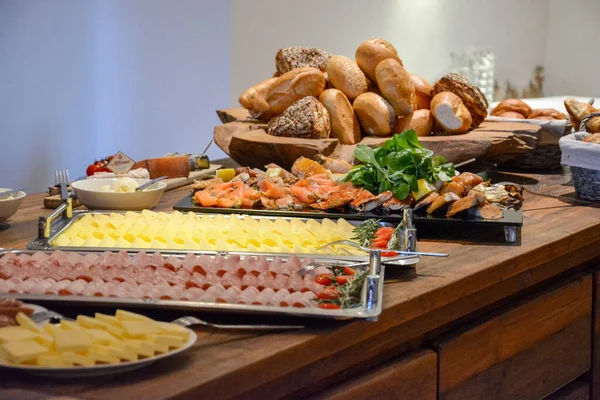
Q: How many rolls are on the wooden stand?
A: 13